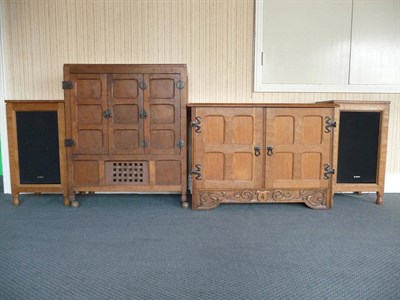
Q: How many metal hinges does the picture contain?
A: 10